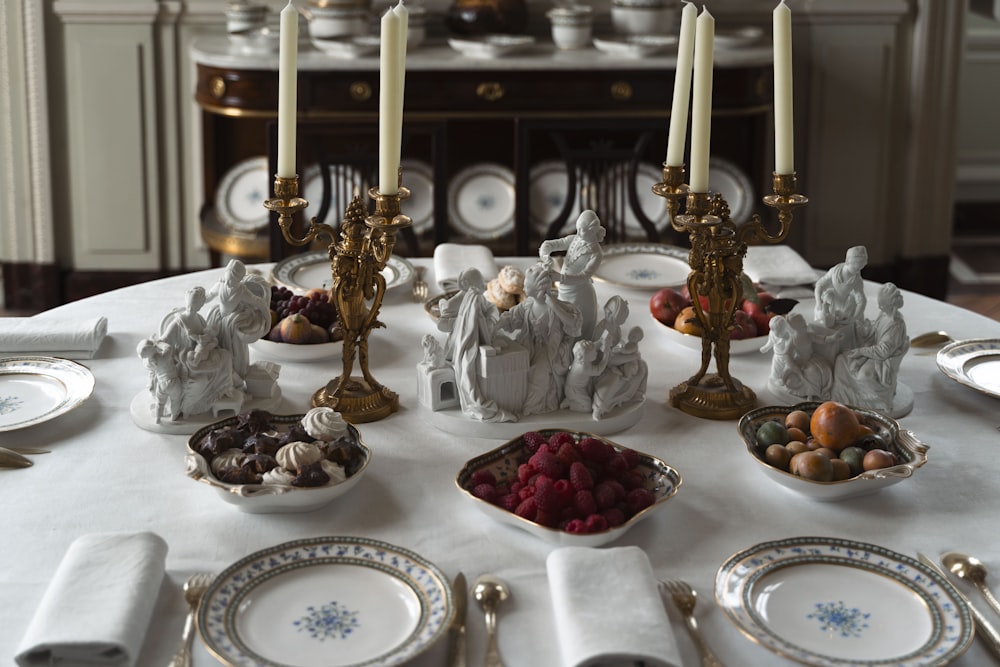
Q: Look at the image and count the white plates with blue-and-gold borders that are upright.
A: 7